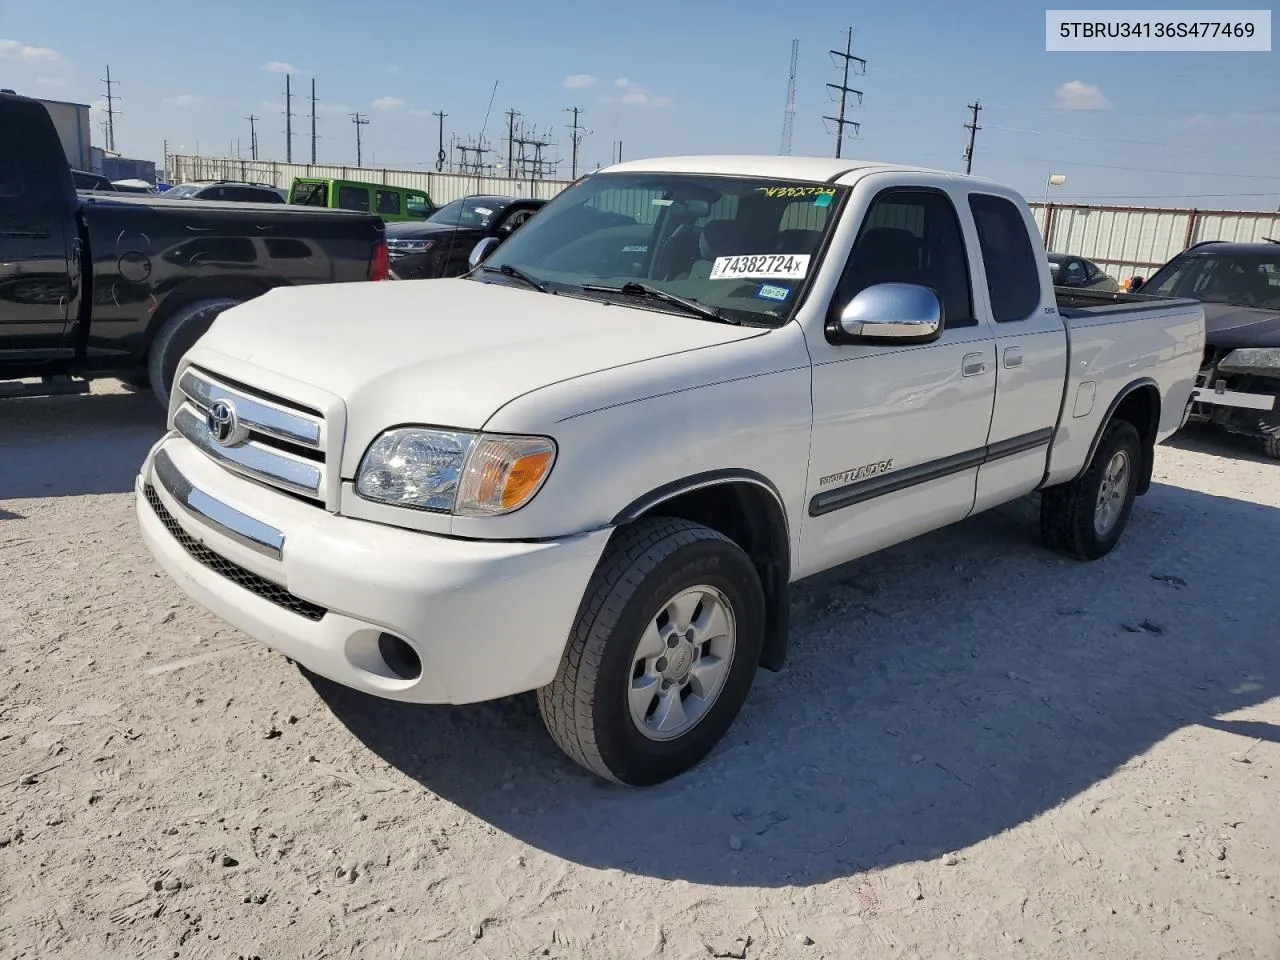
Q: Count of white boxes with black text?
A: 2